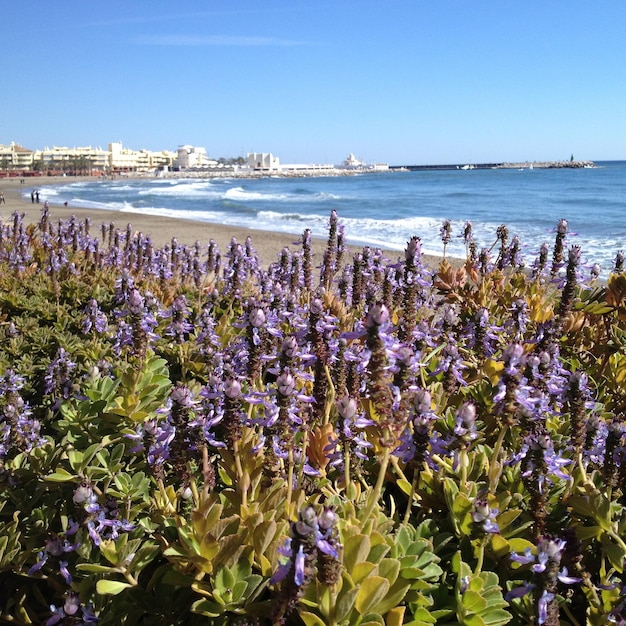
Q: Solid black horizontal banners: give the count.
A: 0